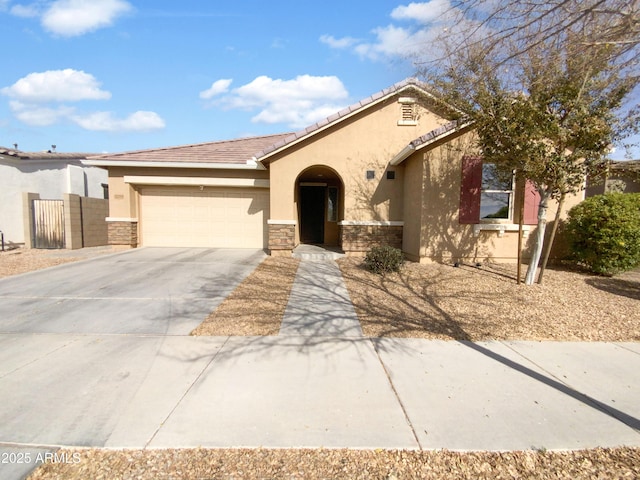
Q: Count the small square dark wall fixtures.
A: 2